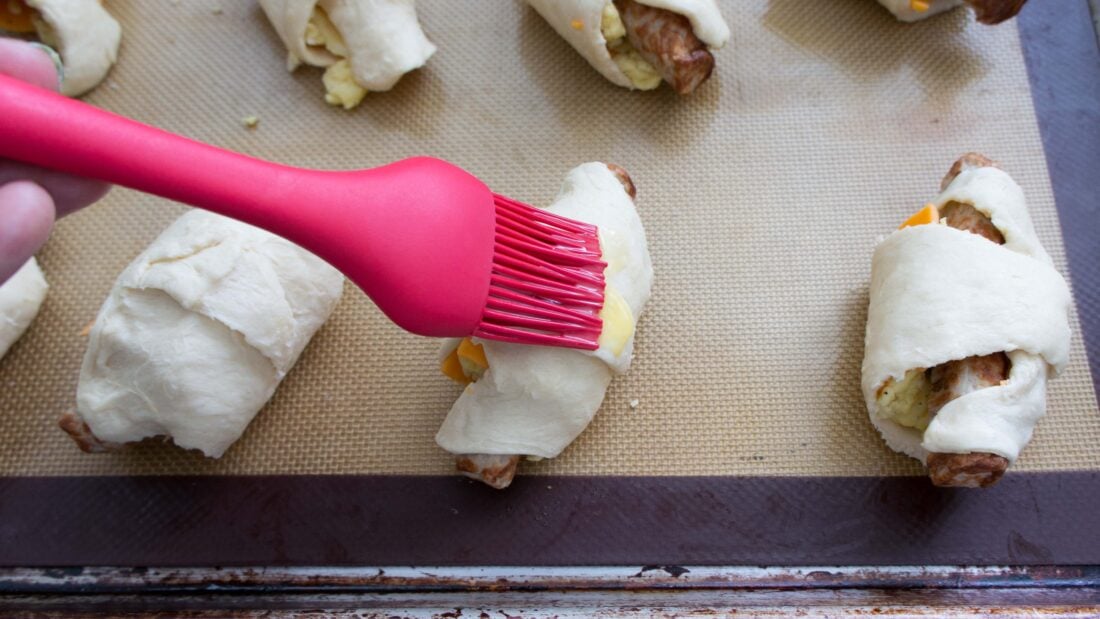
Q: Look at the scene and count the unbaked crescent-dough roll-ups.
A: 8